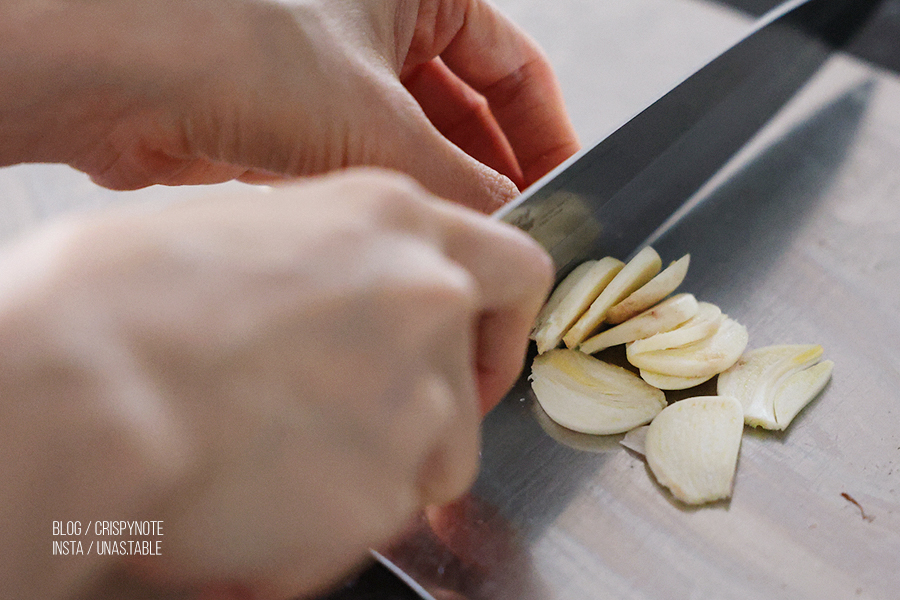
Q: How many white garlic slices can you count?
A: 11